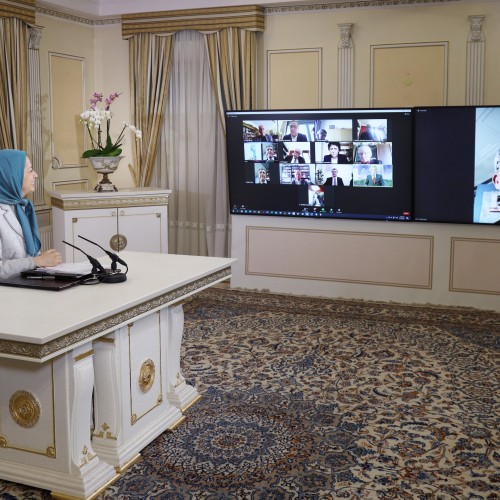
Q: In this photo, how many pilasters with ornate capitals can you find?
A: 3